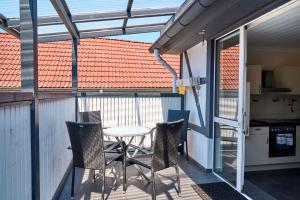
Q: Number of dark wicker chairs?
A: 4